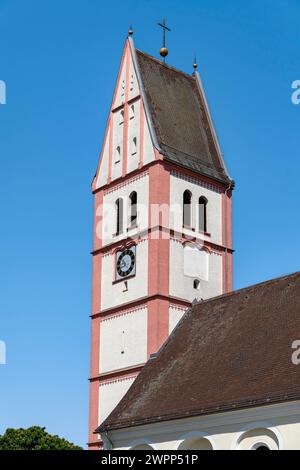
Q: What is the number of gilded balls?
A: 3